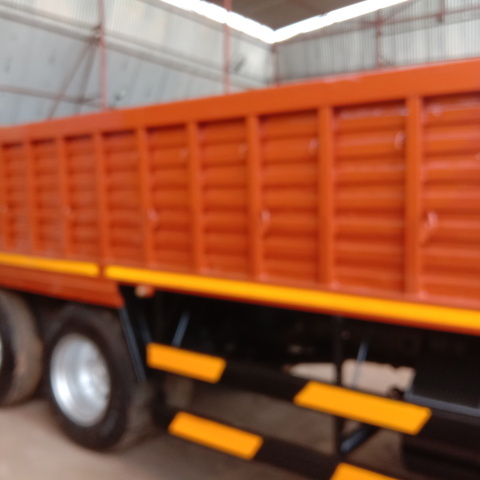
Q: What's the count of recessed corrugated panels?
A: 9